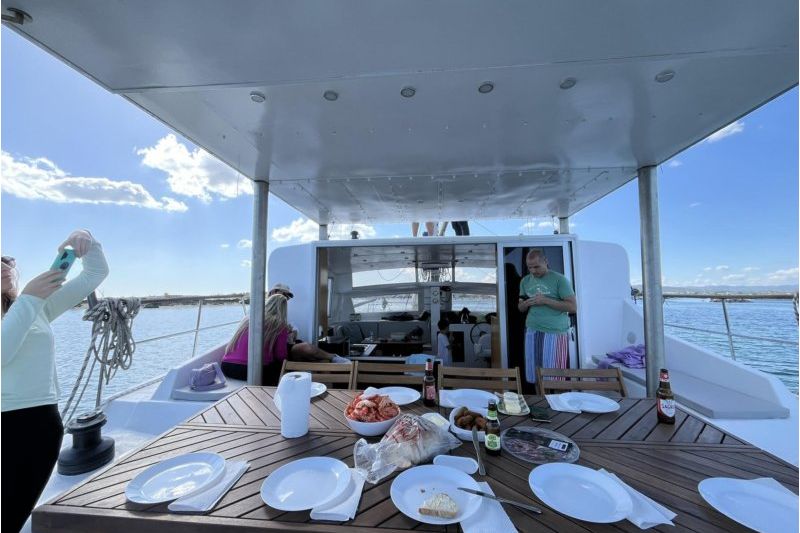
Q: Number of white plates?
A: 9